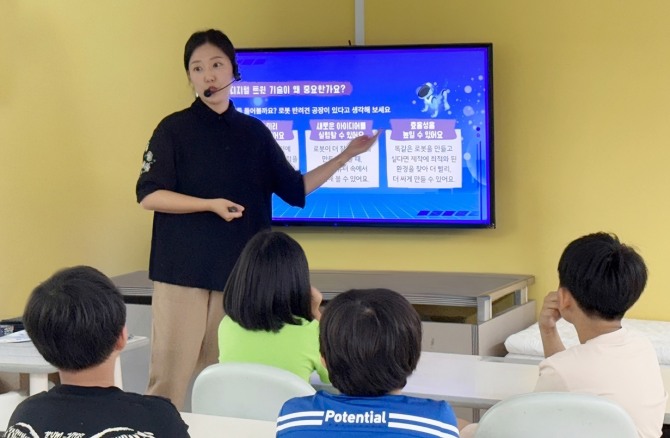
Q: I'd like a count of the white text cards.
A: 3